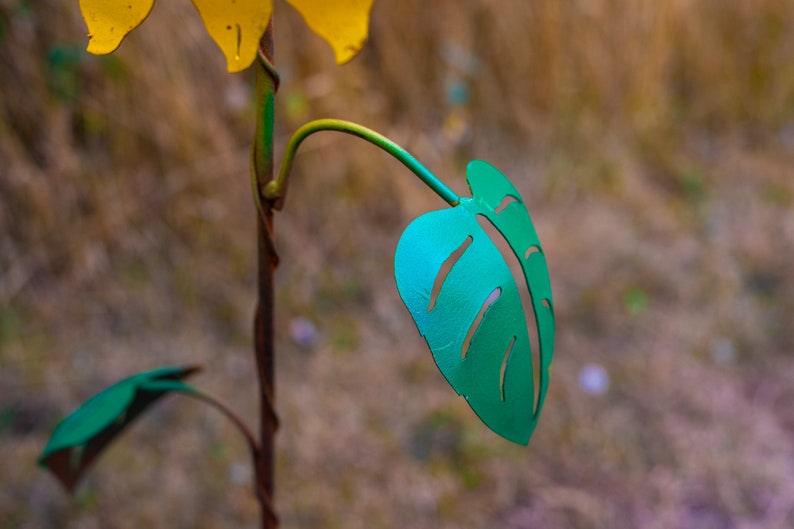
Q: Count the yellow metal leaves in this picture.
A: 3